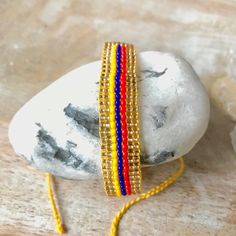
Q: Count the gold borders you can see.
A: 2